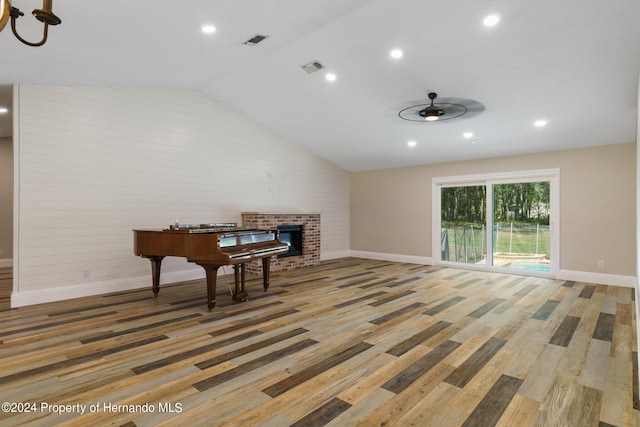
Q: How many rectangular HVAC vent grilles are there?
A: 2